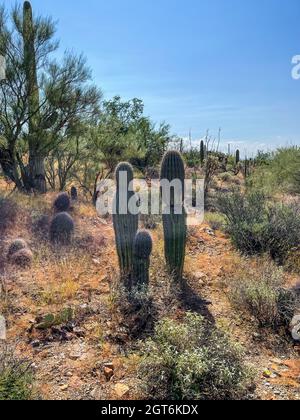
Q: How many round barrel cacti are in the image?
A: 4